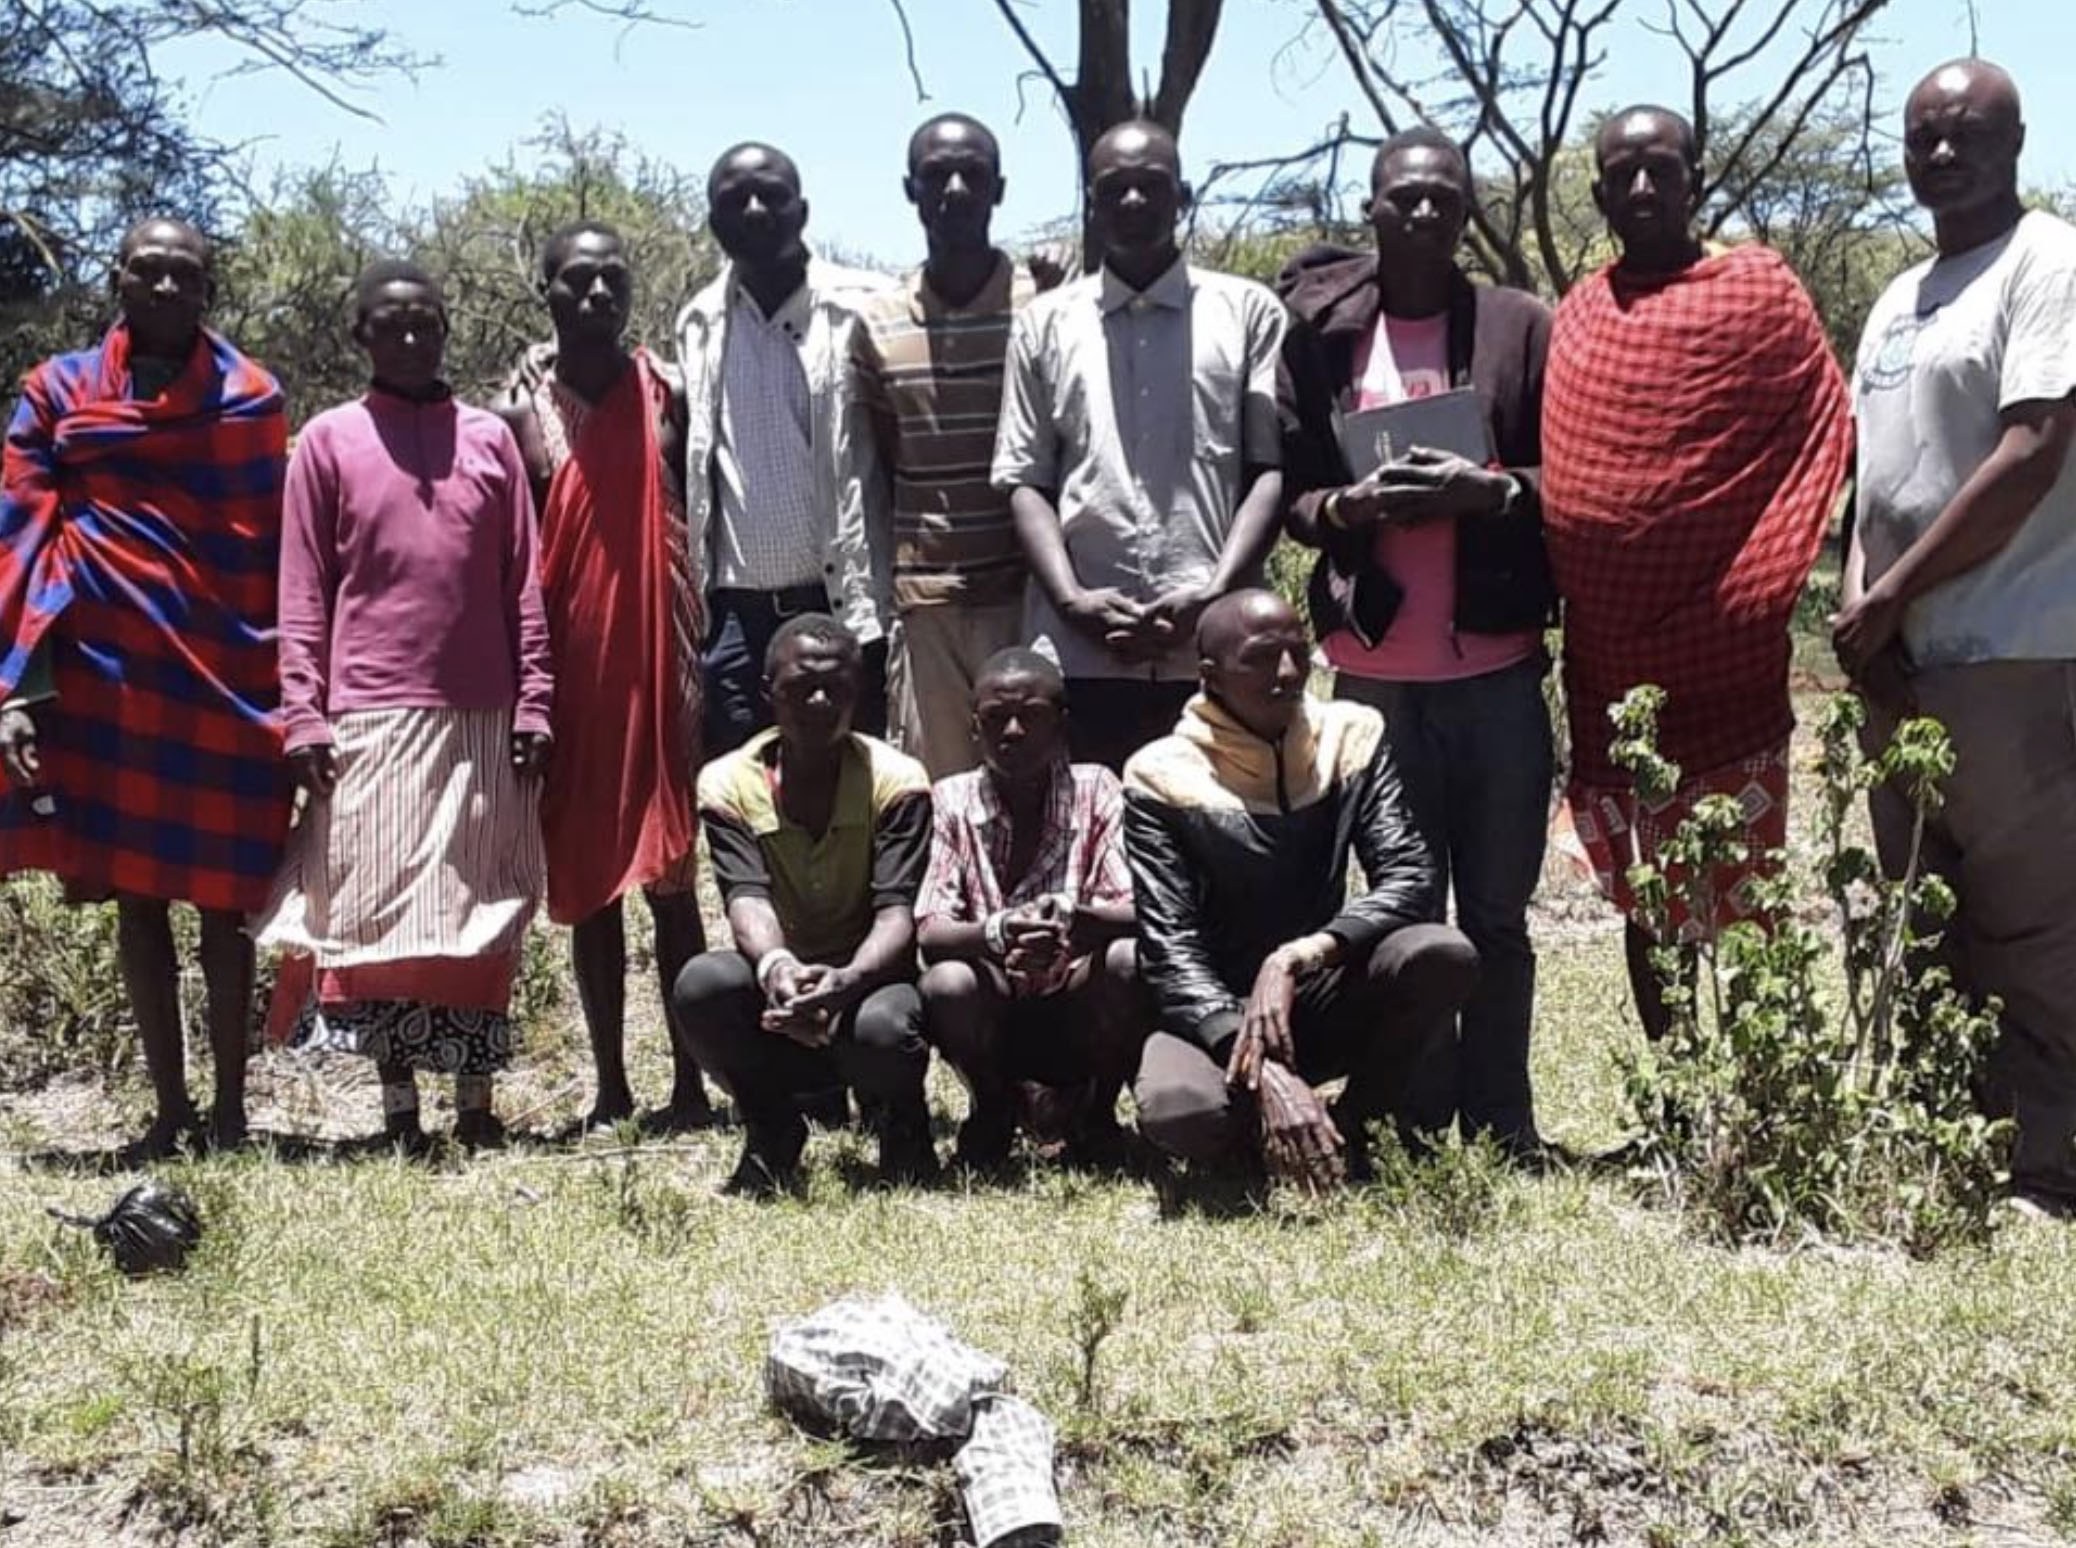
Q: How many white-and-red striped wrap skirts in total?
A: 1